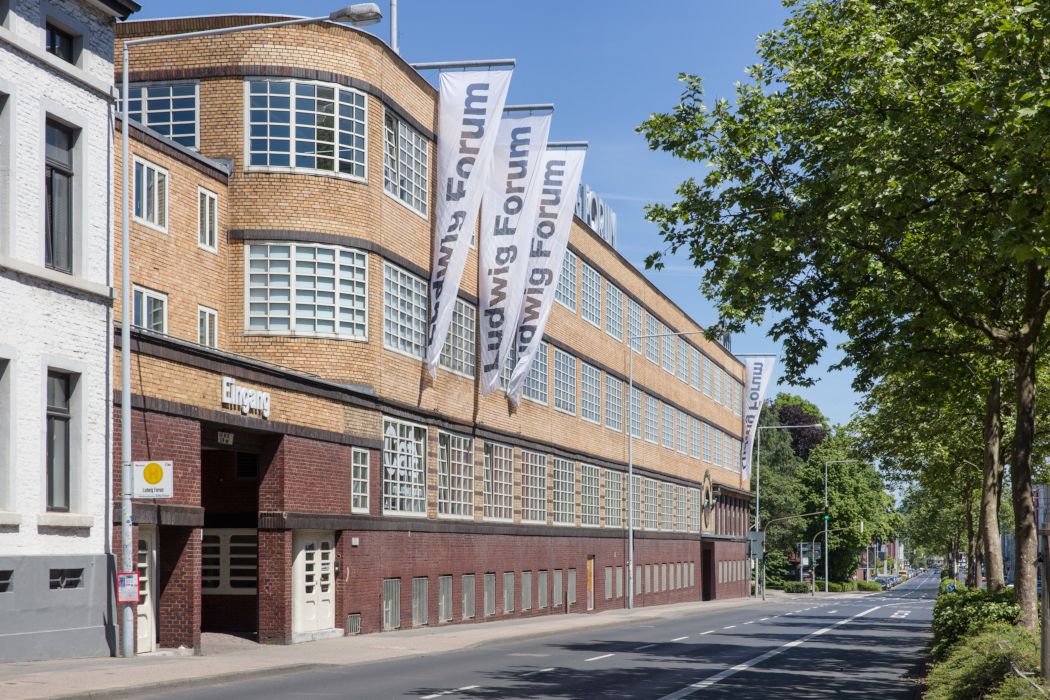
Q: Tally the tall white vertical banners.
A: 4